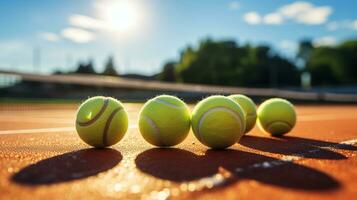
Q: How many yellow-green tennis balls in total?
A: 5